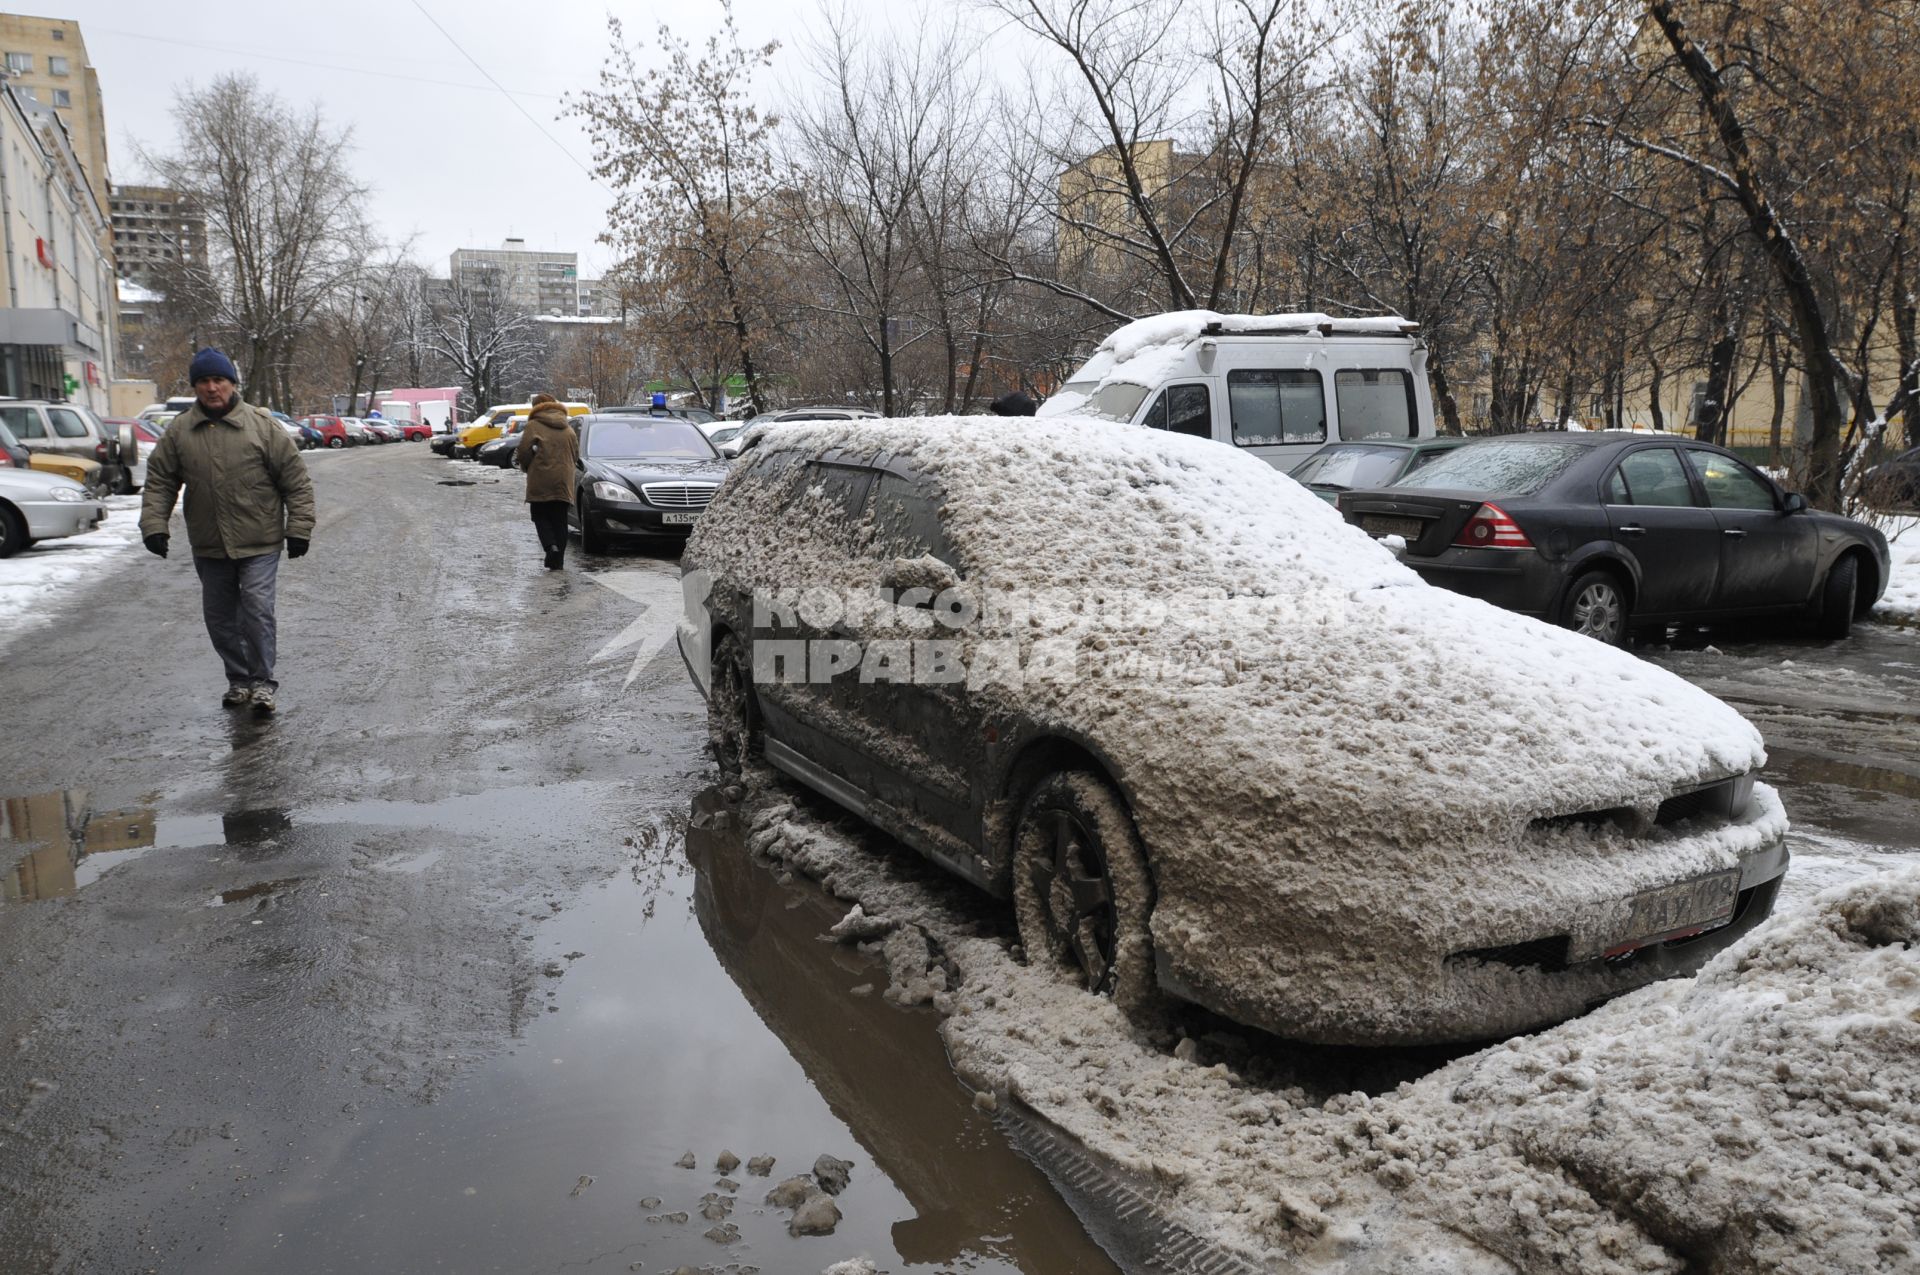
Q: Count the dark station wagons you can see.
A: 1